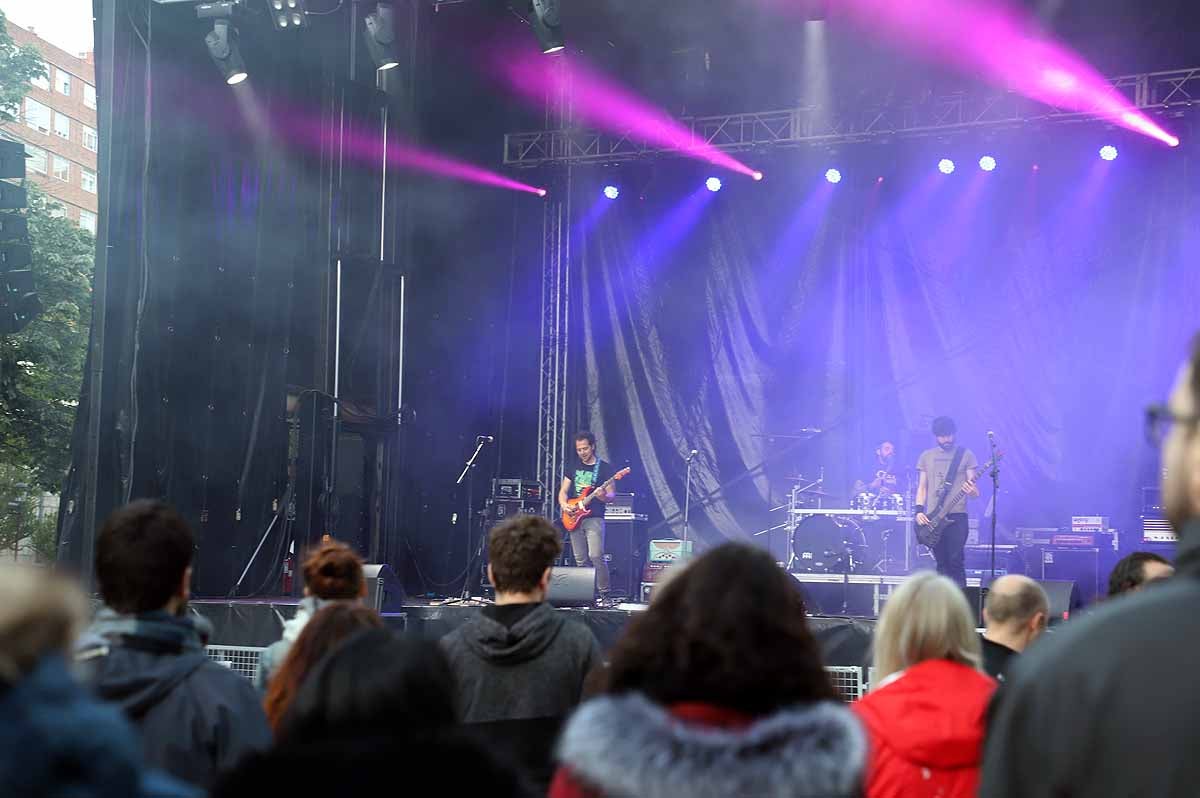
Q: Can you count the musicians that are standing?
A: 2